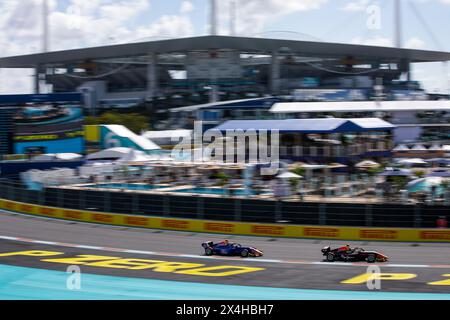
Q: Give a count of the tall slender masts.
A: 4